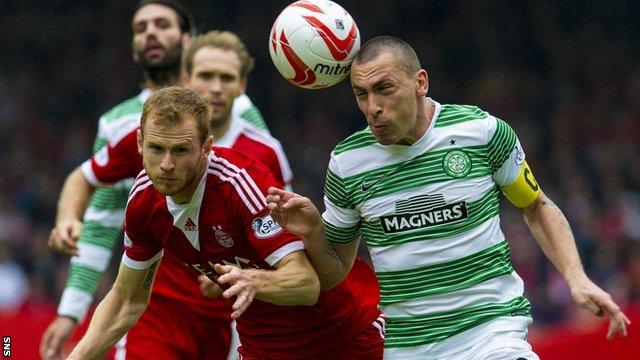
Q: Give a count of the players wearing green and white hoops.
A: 2